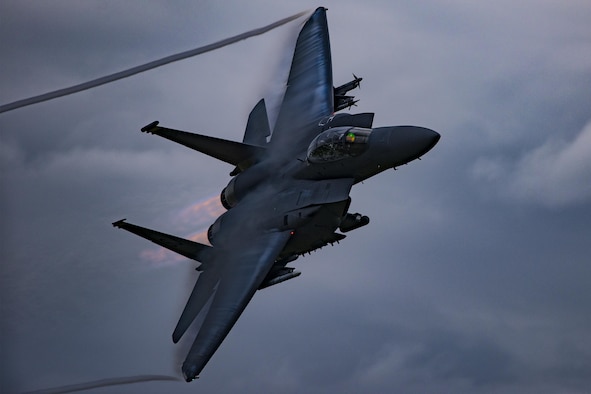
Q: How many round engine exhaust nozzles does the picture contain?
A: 2